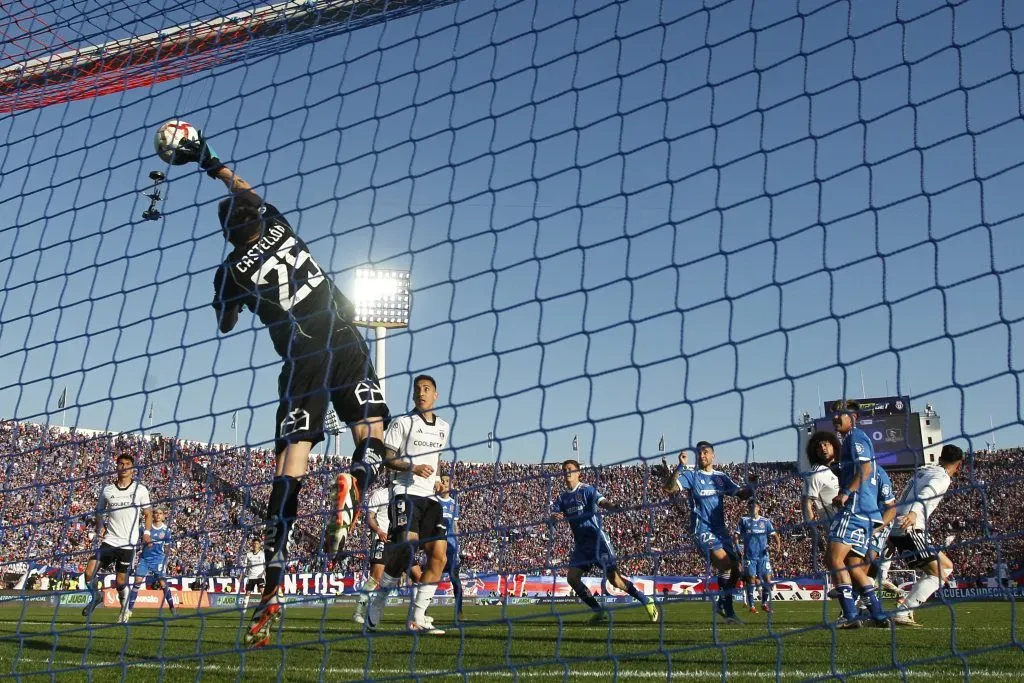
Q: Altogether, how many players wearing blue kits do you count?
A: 7